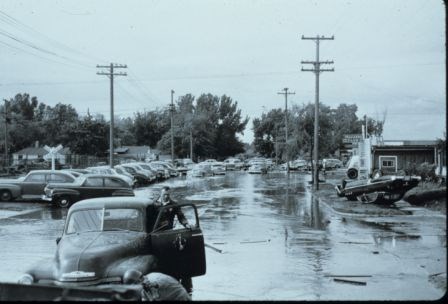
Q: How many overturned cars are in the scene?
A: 1